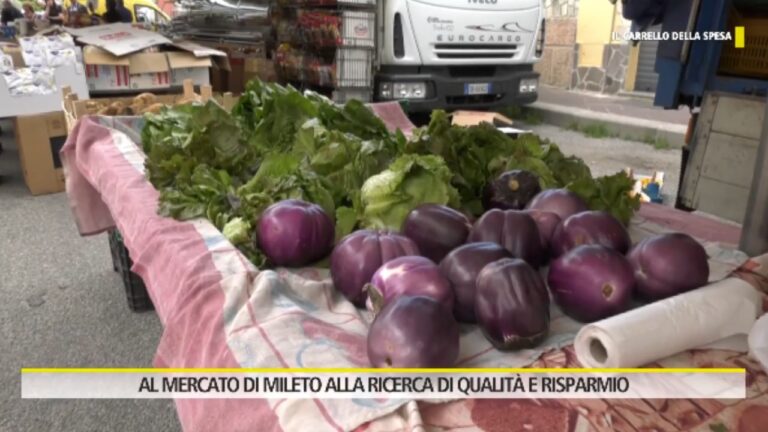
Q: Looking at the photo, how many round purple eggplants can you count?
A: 14